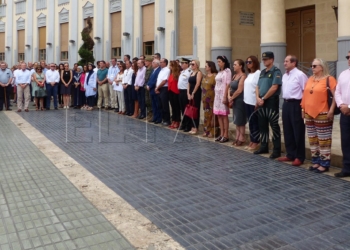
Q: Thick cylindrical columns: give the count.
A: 3